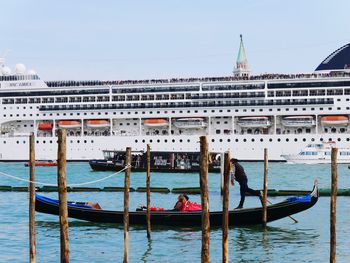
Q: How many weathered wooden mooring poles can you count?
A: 8